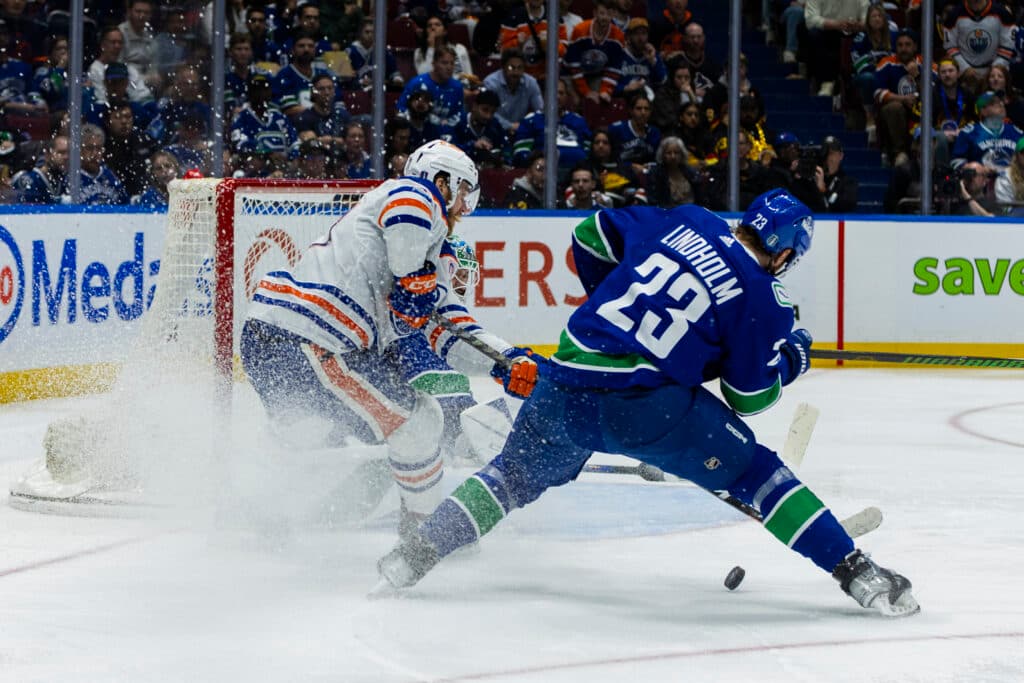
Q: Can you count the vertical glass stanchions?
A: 6